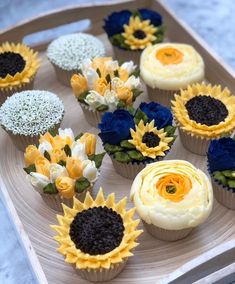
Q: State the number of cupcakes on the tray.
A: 12